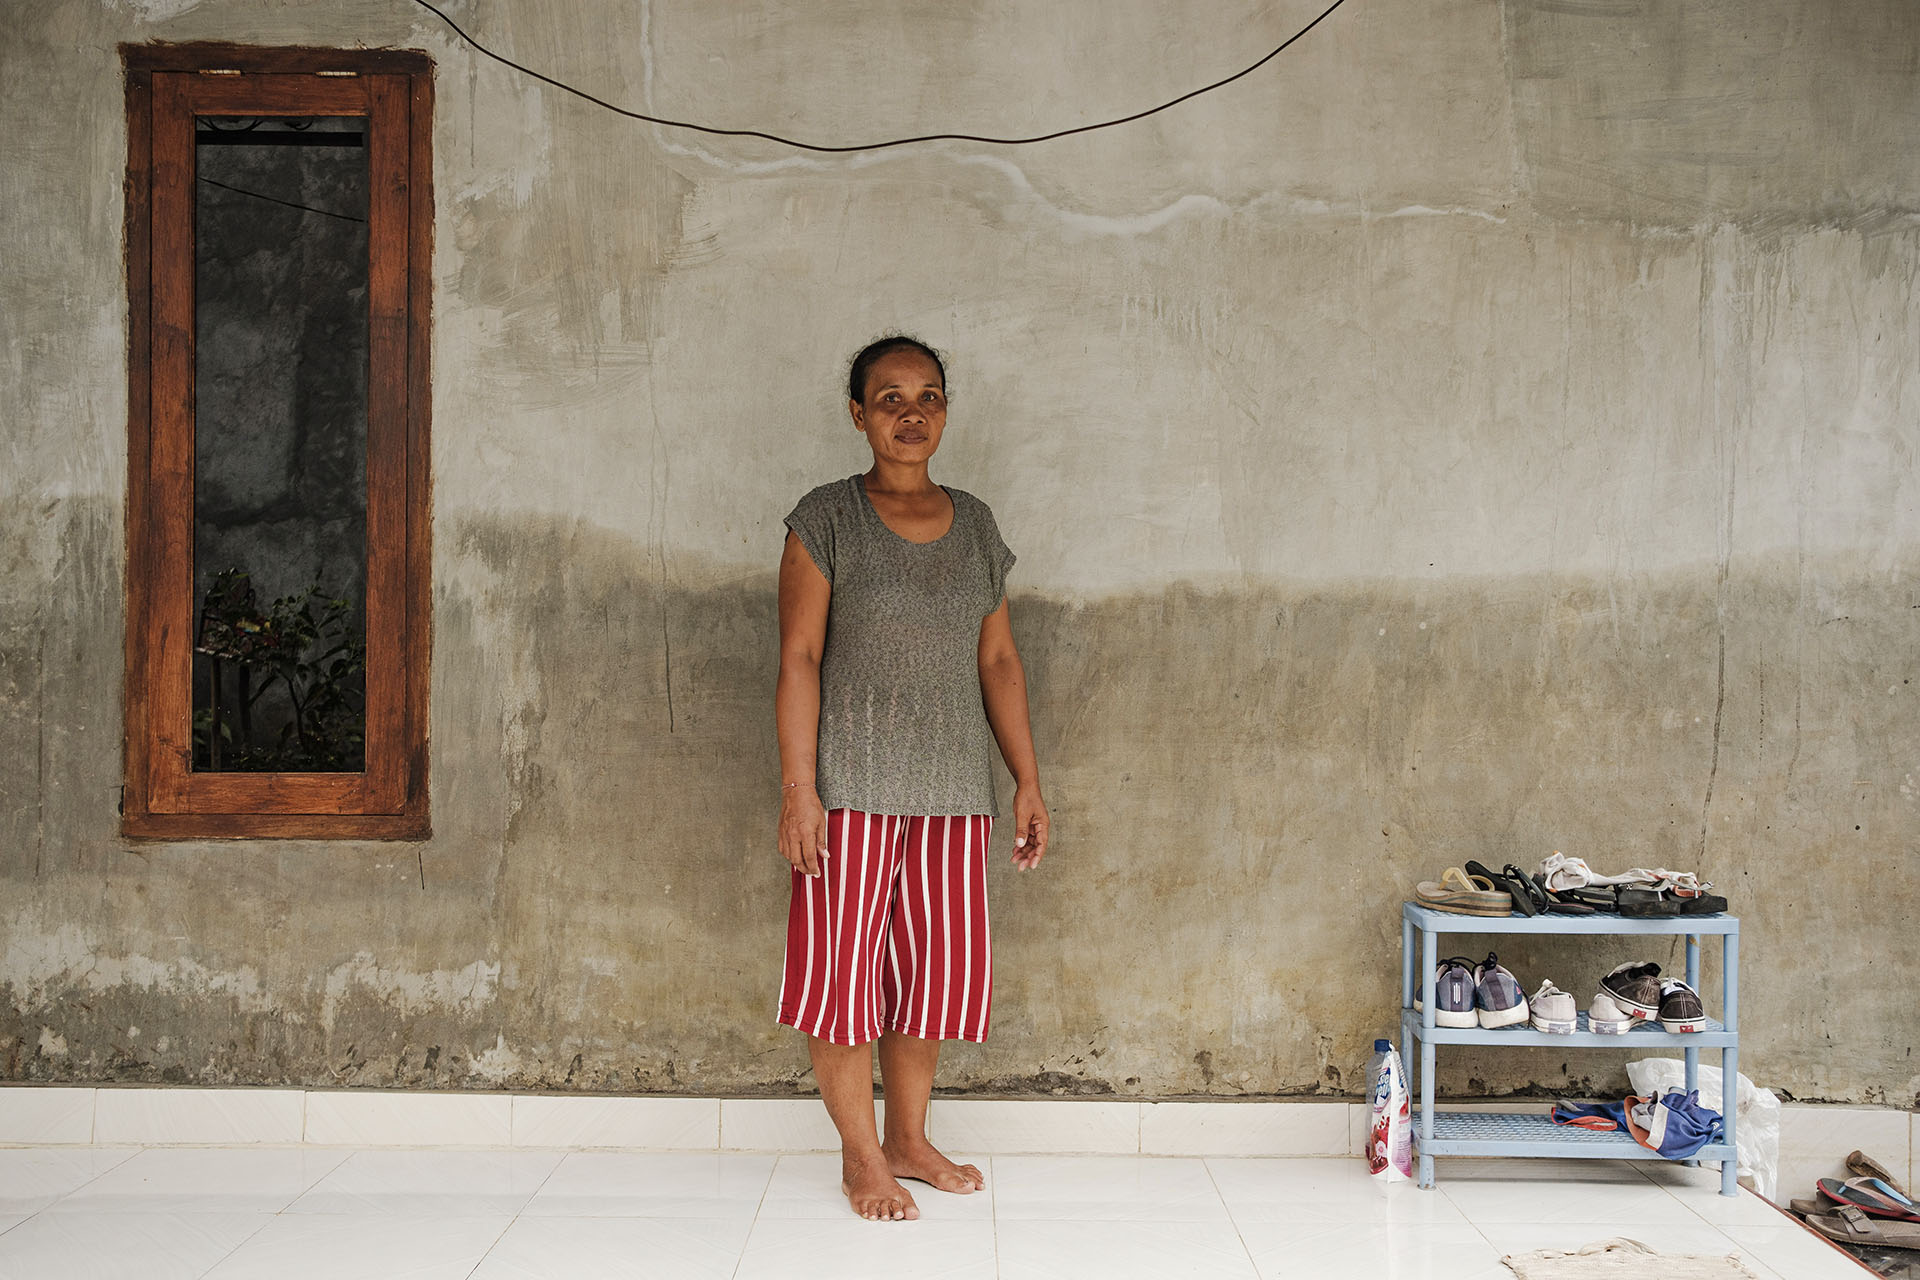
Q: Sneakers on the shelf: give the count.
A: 6